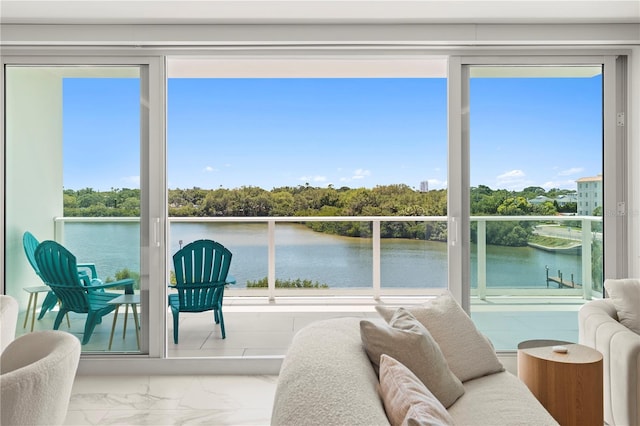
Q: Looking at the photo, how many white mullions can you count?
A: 2